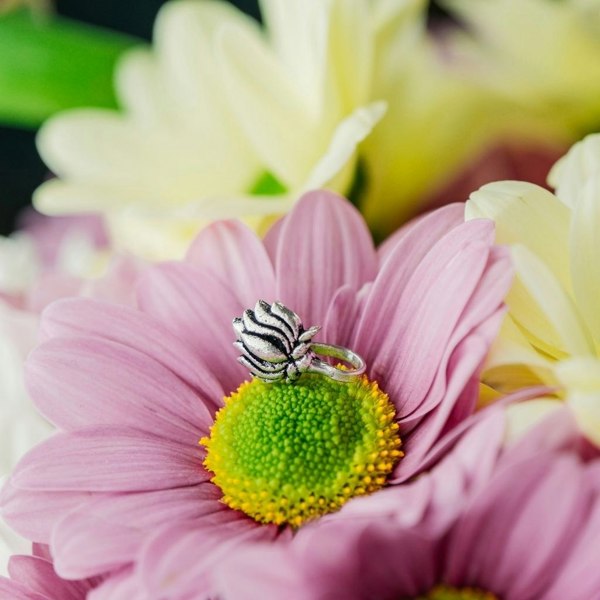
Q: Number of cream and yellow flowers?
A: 3